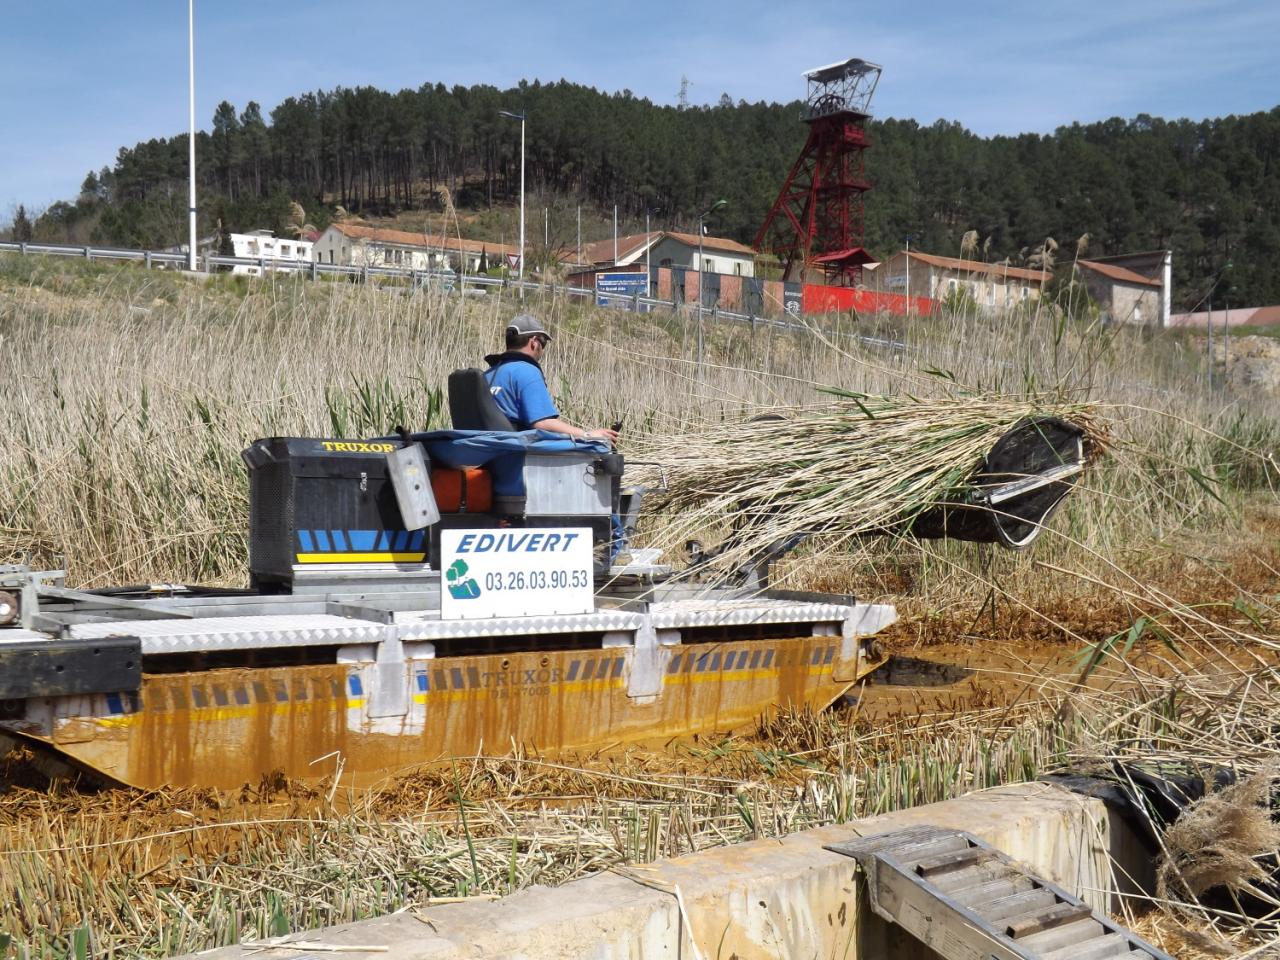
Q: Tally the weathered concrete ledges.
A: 1